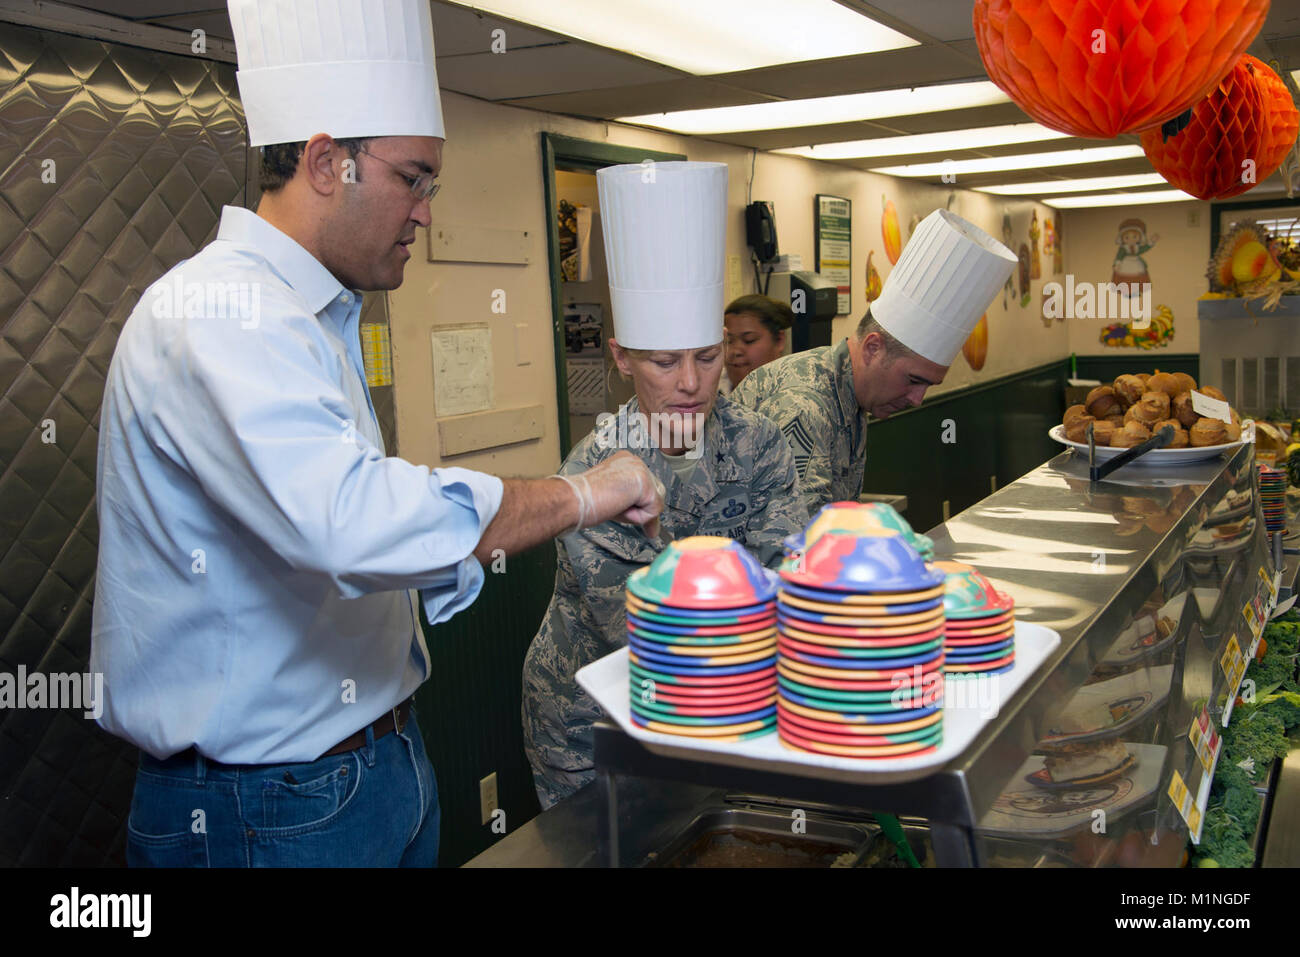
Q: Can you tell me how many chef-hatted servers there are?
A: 3